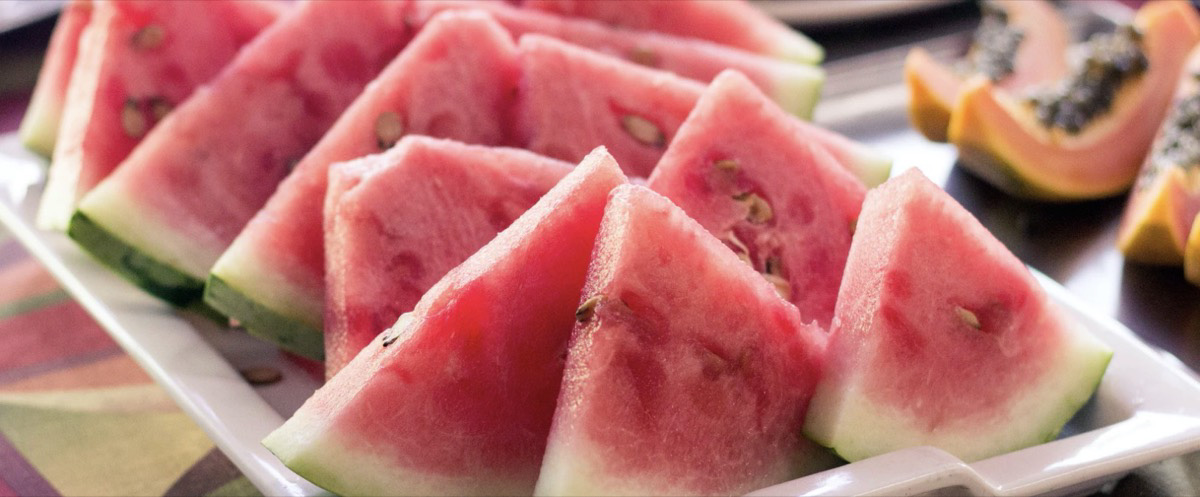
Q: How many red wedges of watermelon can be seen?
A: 12